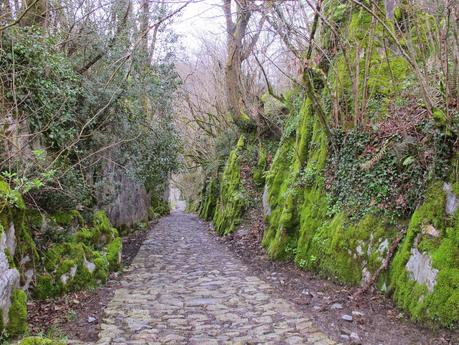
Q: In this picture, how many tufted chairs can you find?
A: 0